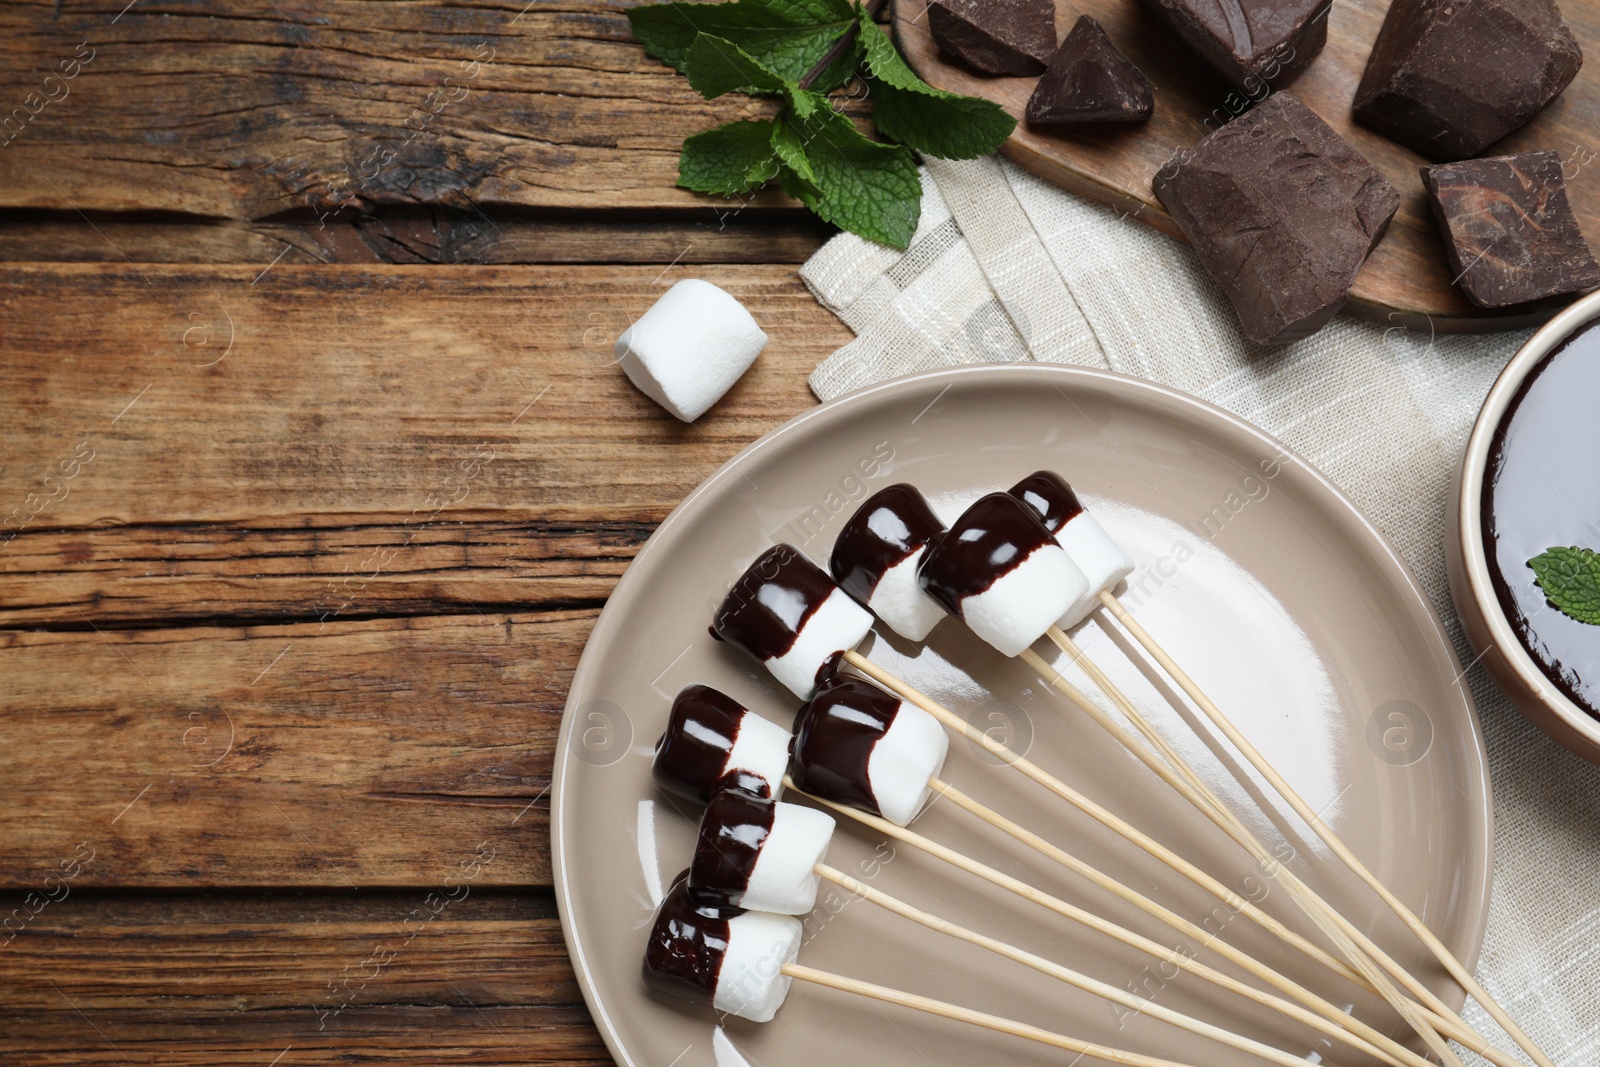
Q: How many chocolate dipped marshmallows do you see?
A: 8